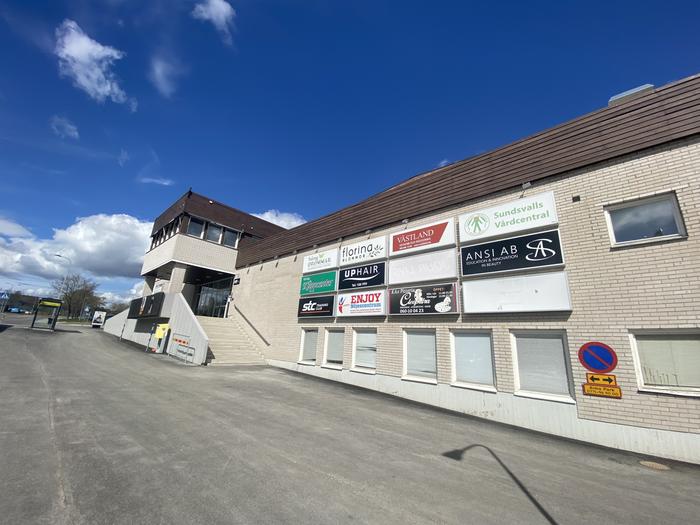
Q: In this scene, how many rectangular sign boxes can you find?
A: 12